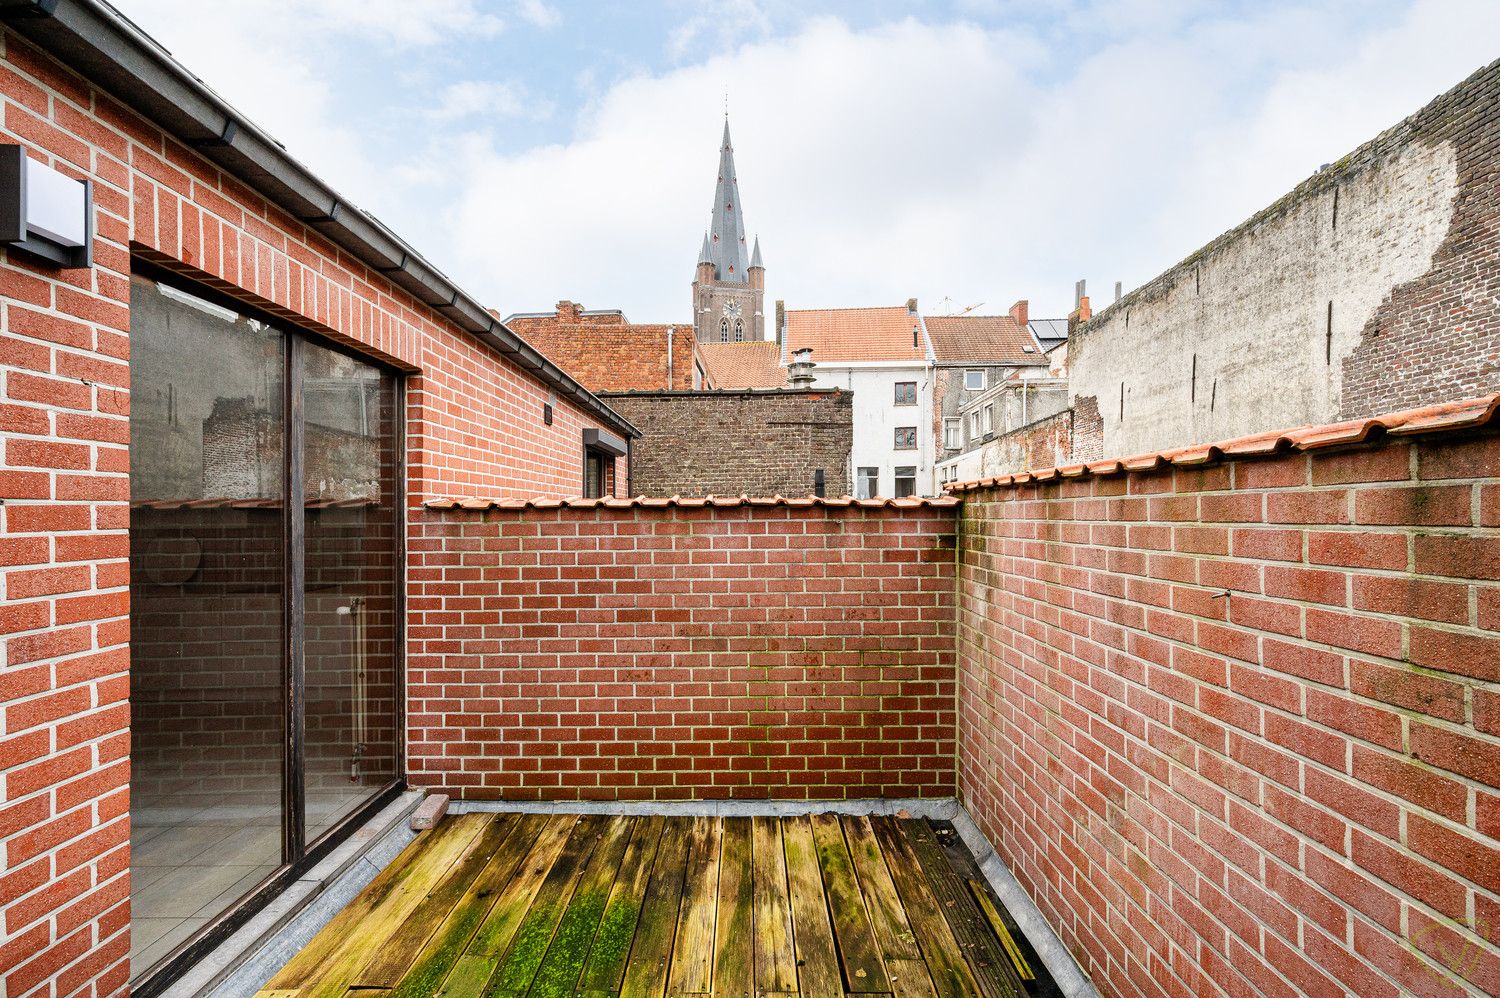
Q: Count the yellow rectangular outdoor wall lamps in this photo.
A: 0